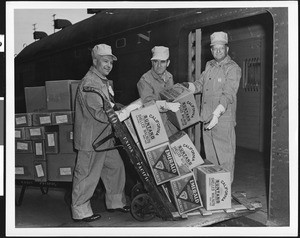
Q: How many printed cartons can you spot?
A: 6